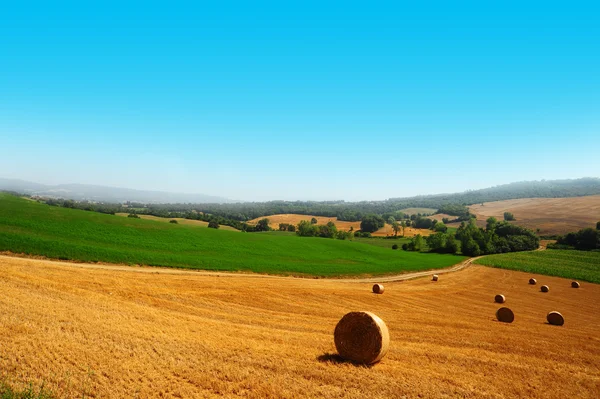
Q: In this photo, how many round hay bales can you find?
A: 9